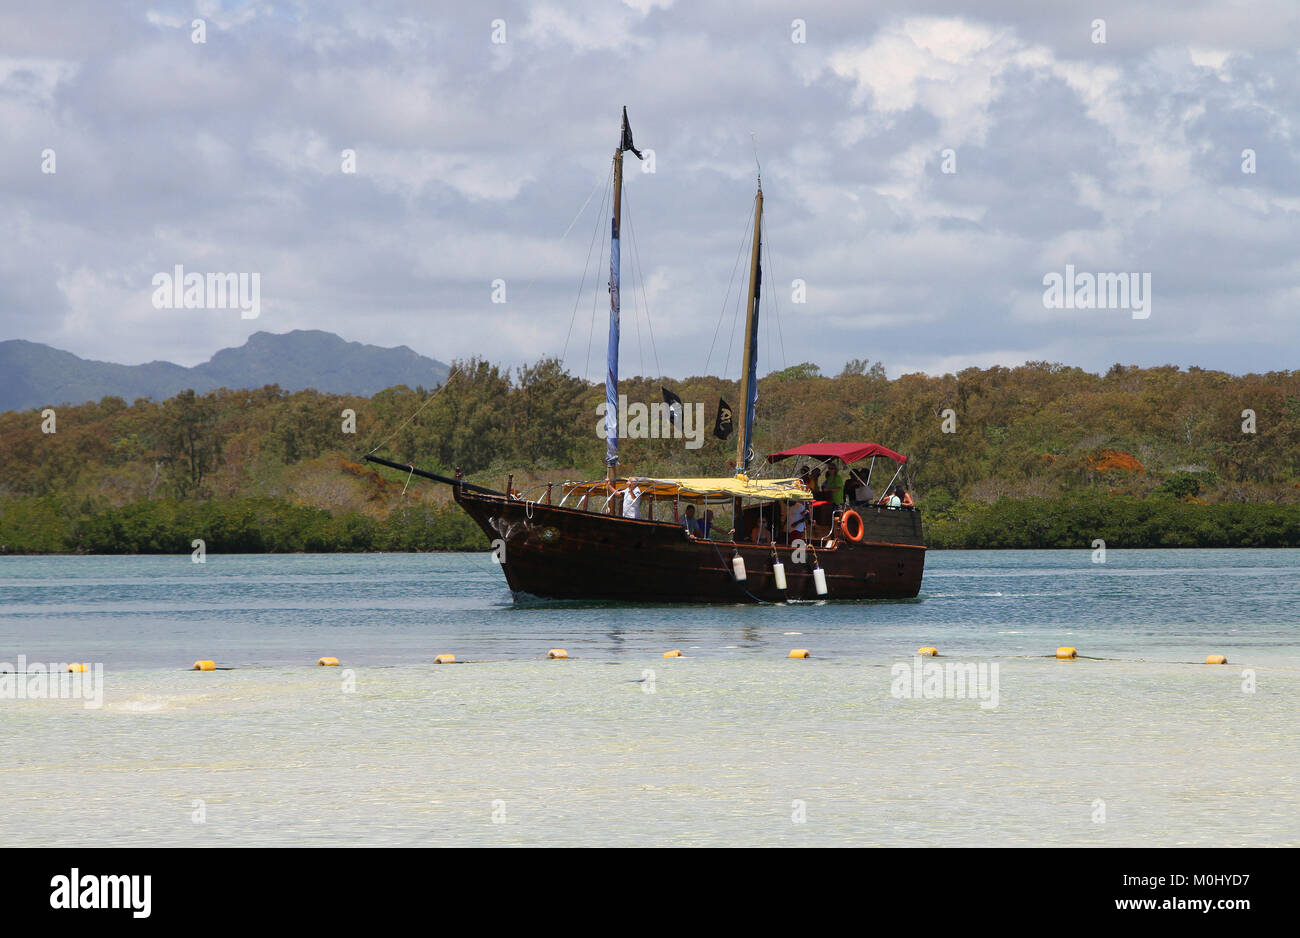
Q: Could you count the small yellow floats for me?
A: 10